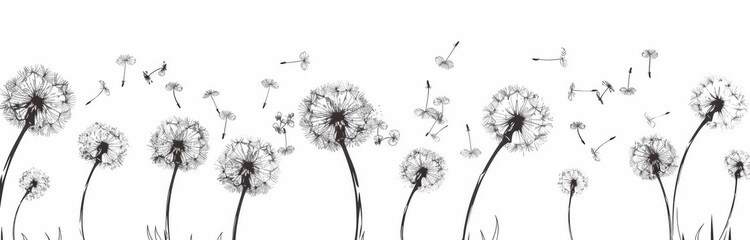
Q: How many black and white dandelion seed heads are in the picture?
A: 12